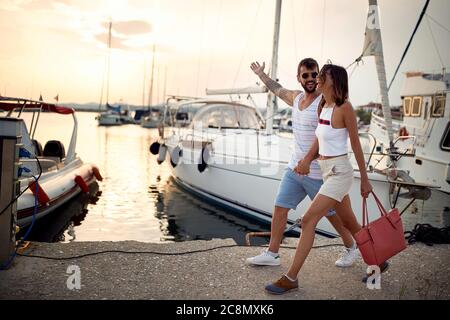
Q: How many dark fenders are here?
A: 4